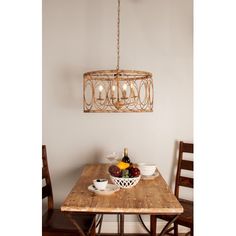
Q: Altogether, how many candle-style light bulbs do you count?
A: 4